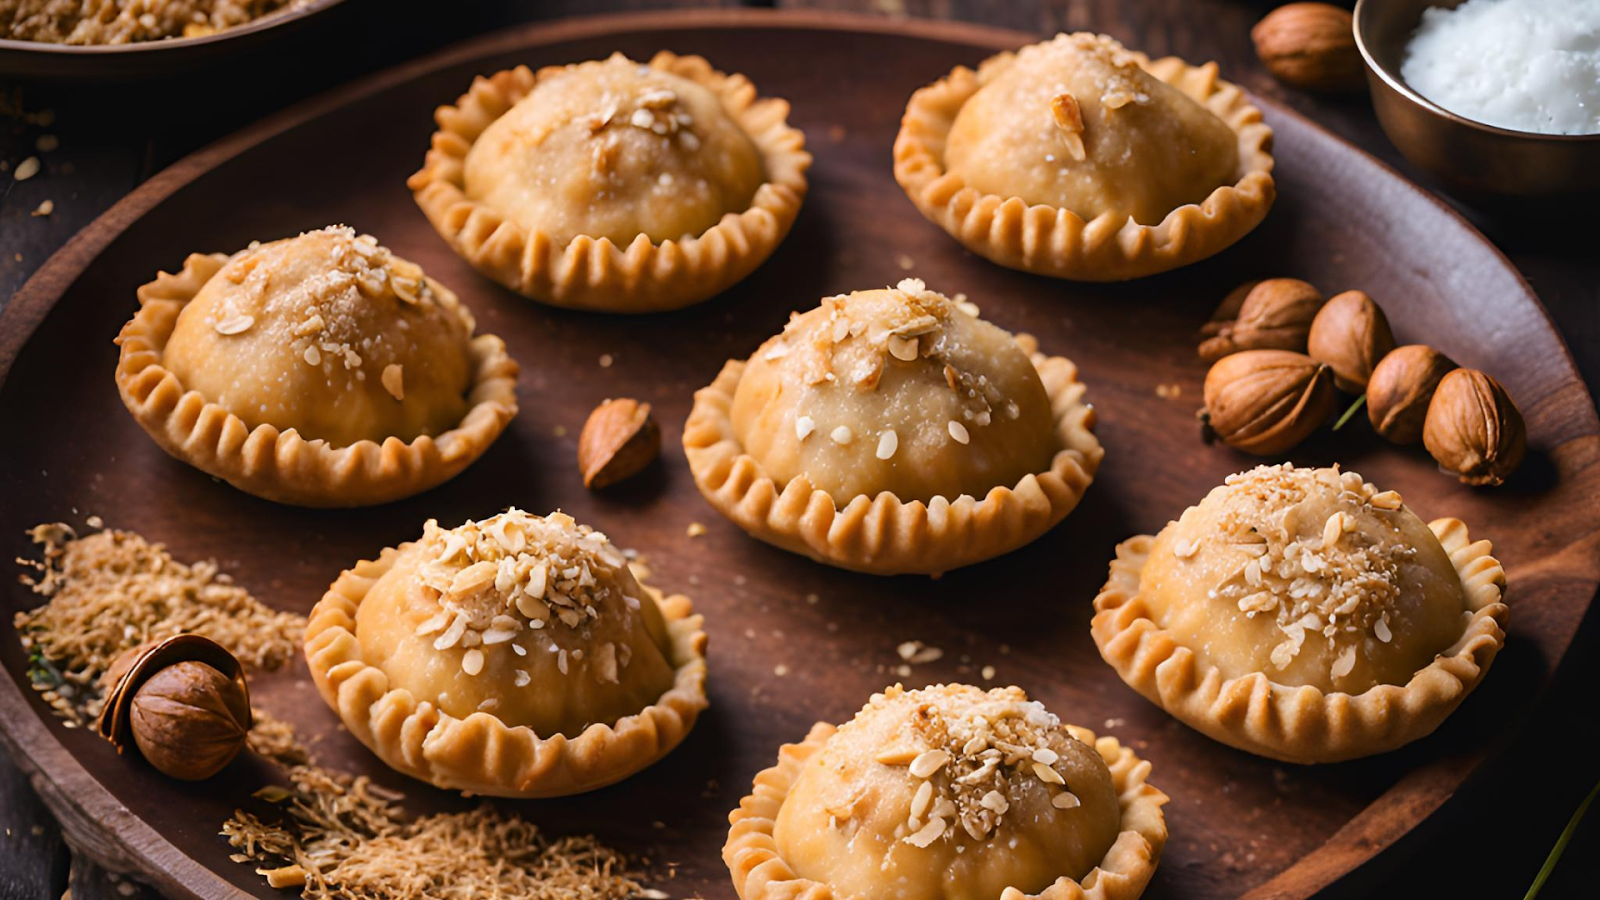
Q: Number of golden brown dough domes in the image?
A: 7